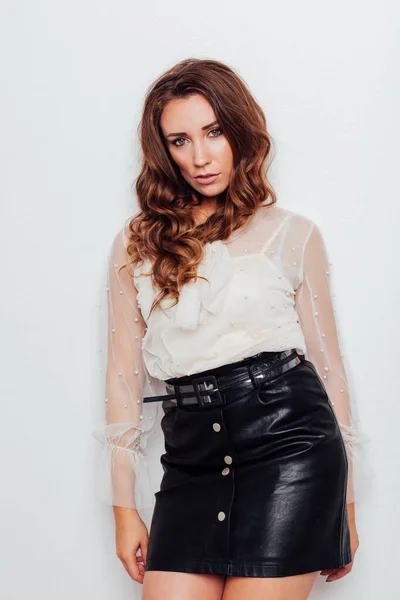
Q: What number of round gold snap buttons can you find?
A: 4